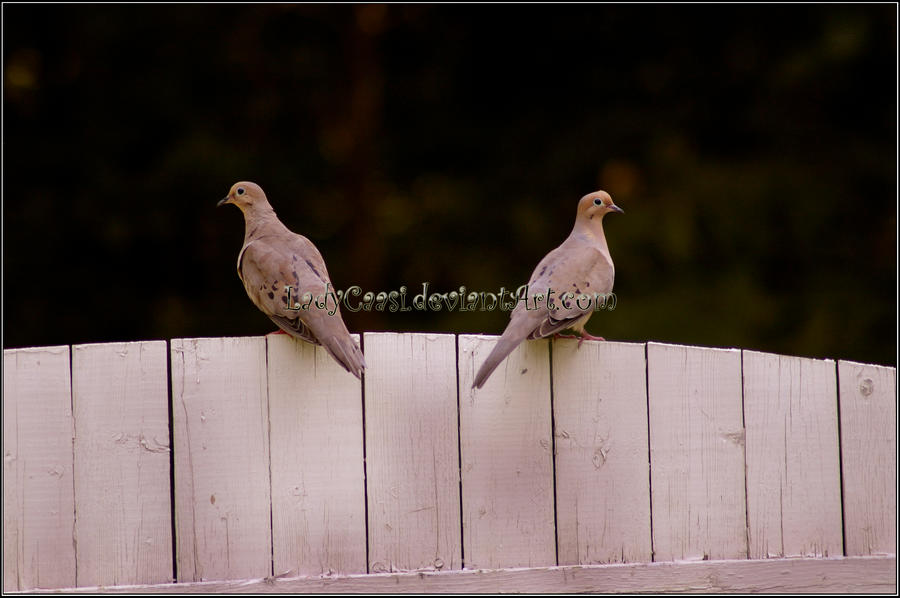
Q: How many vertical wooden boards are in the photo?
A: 10